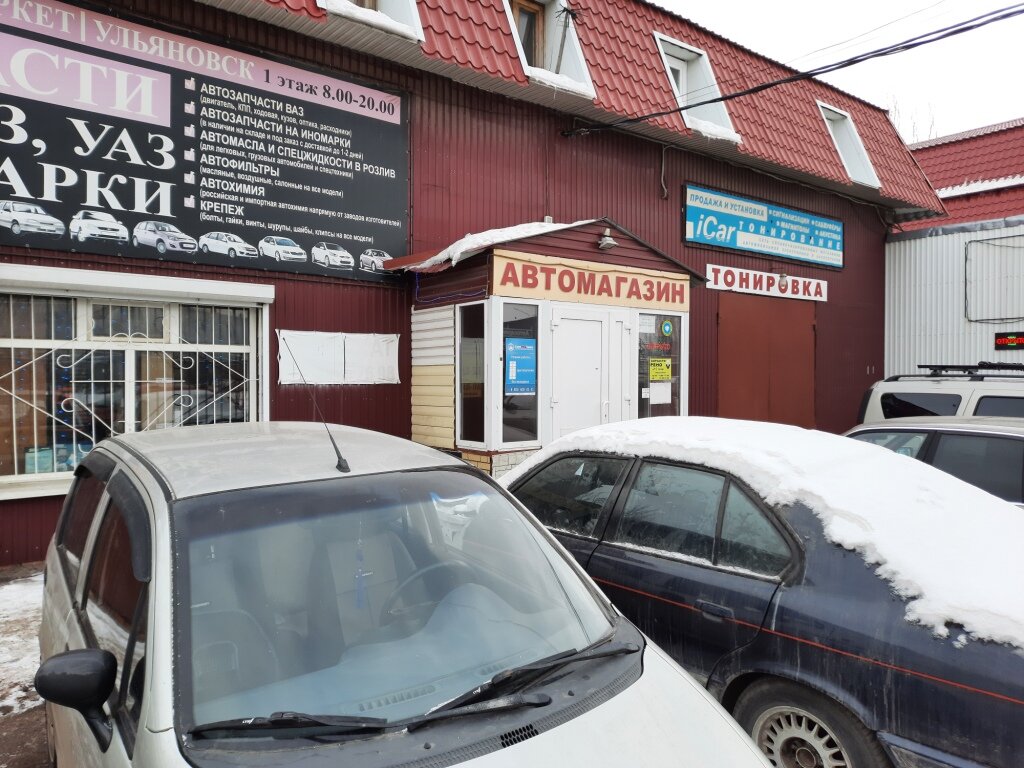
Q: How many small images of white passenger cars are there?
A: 7